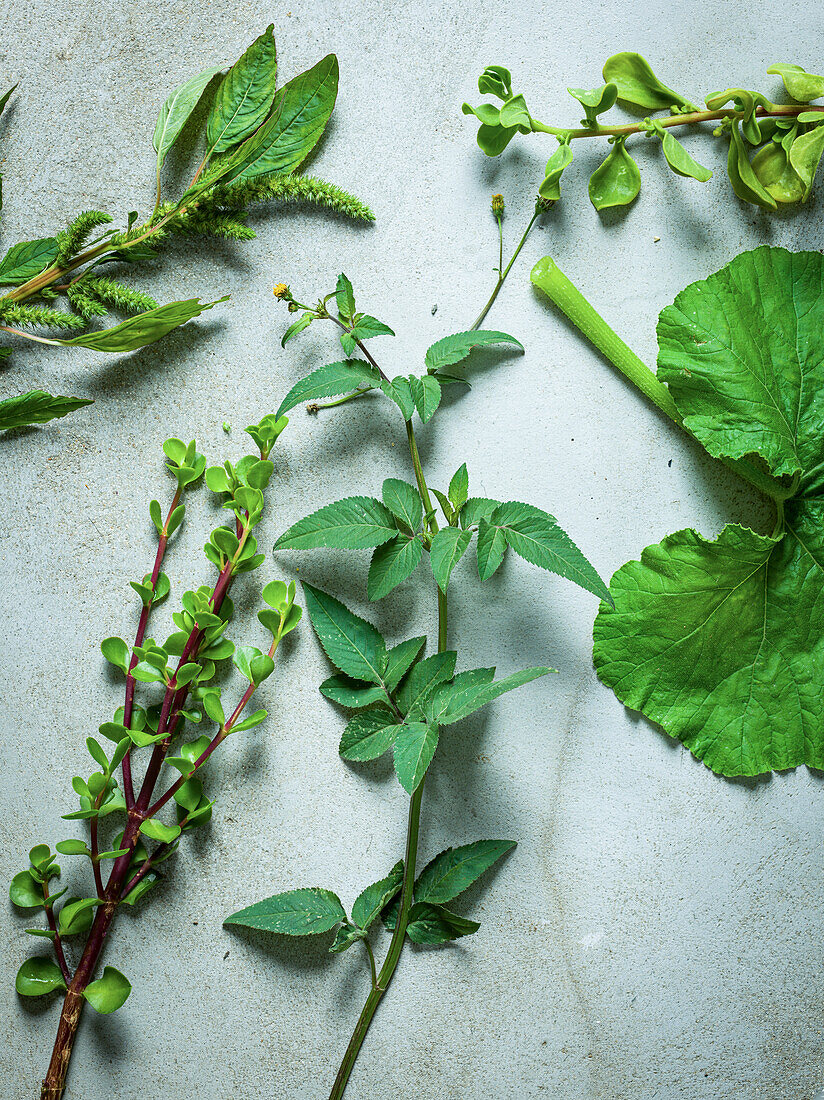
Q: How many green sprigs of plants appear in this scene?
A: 5